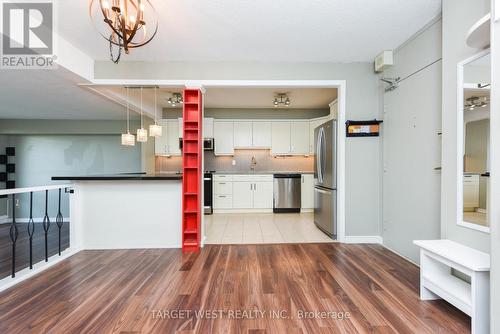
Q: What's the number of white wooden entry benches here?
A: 1